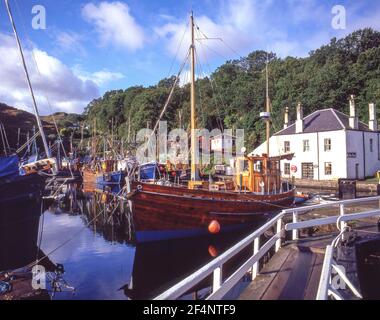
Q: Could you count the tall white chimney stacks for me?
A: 4